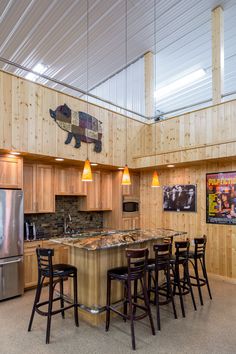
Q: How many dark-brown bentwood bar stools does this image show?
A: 5